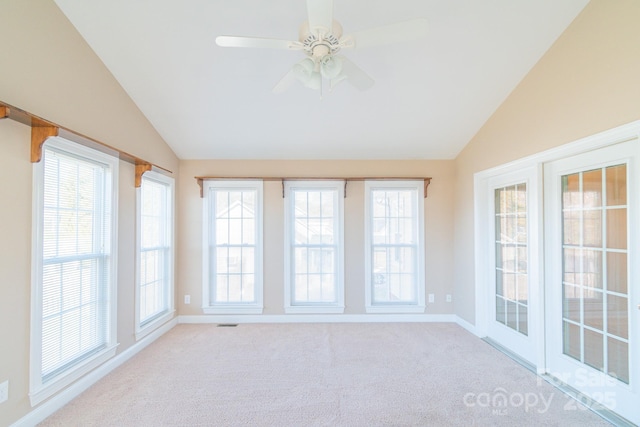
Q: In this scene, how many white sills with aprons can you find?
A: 5